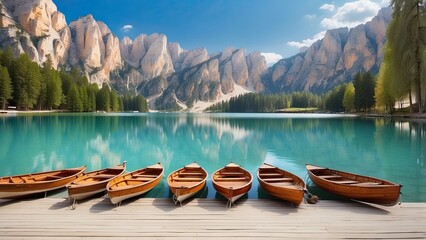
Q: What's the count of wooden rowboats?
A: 7